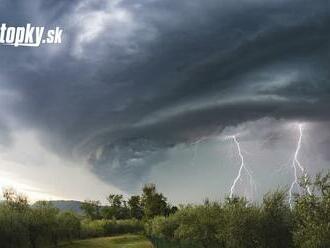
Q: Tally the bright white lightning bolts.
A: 2